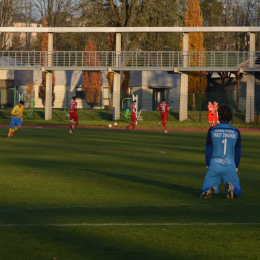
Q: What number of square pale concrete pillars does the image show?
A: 4